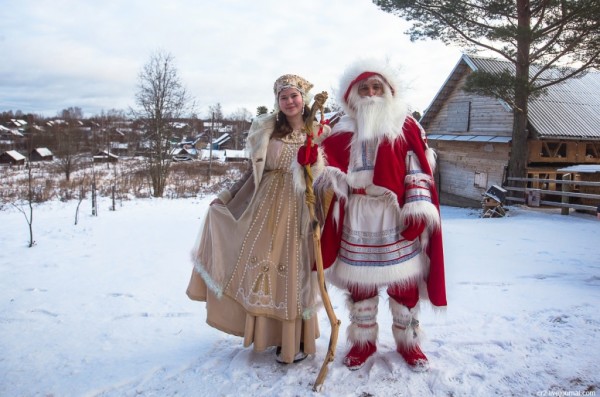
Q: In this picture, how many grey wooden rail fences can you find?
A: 1